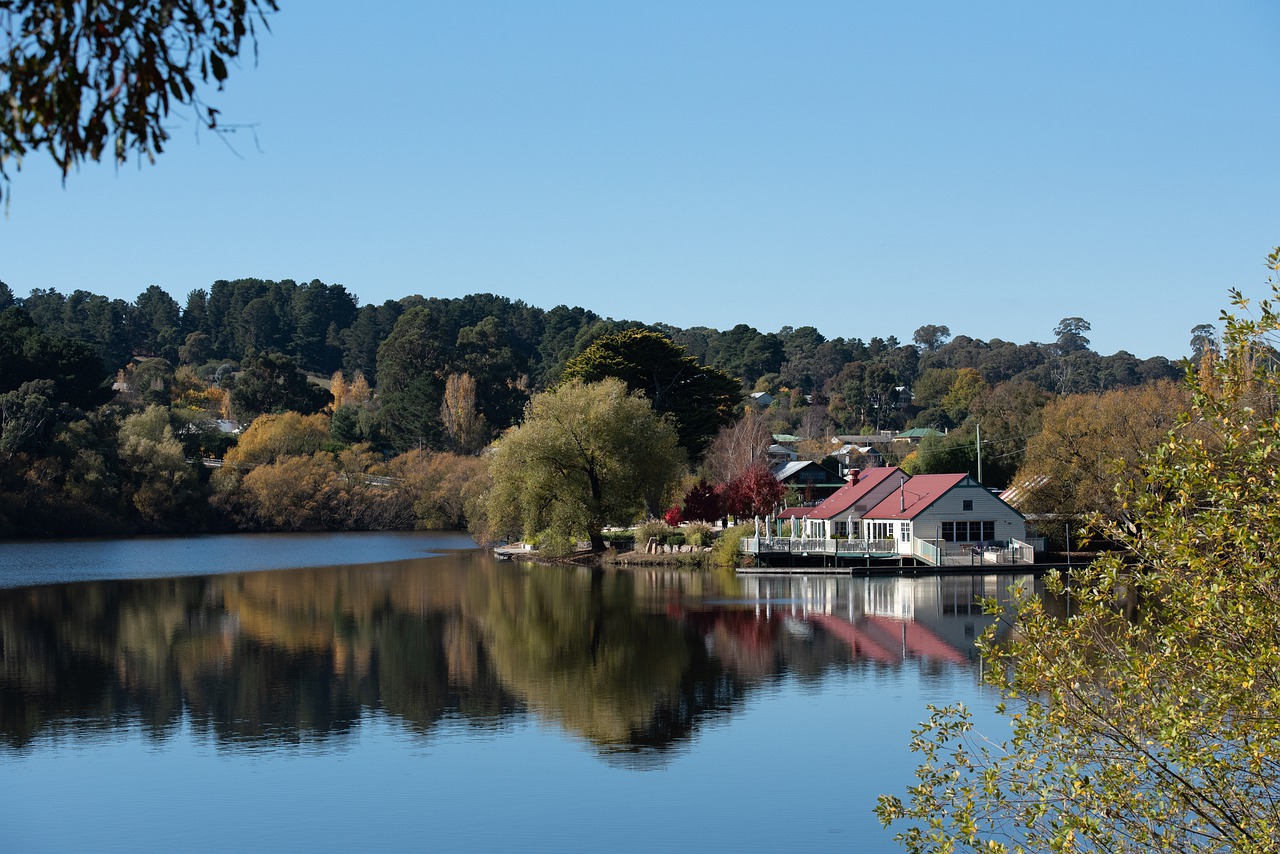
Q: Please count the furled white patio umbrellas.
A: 5